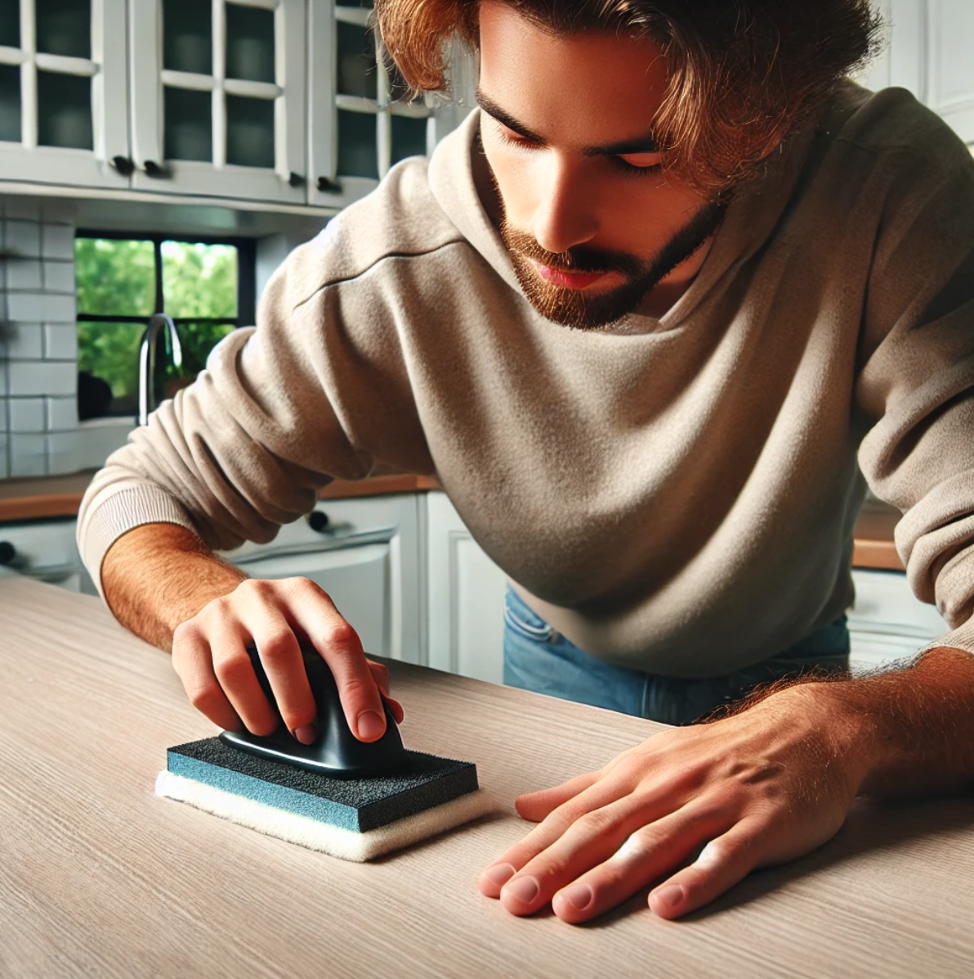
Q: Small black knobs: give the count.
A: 6